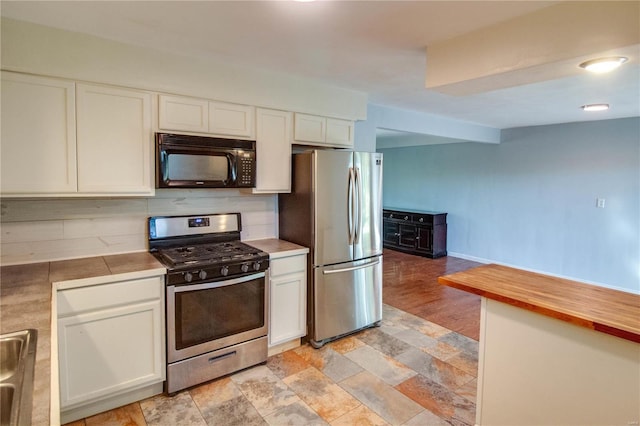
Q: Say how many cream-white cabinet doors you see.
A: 9